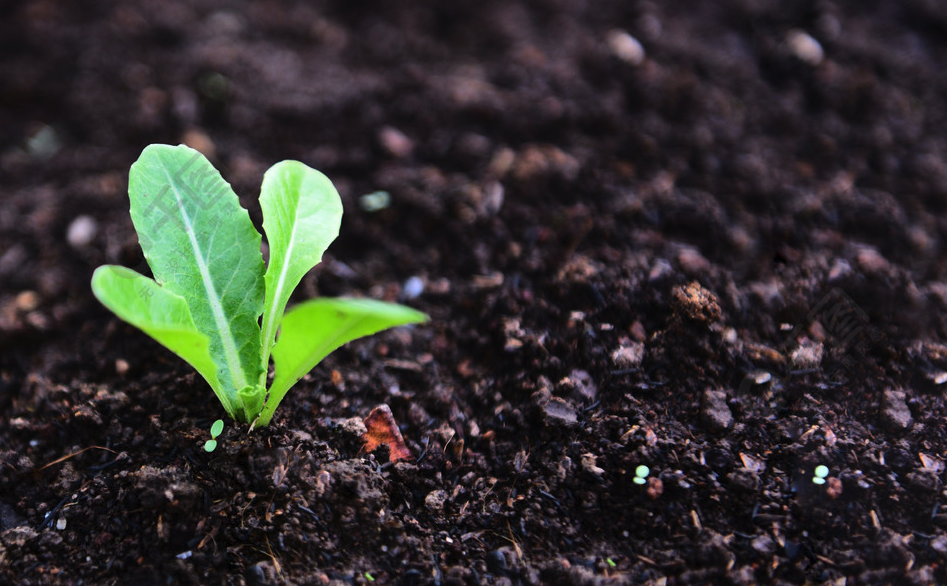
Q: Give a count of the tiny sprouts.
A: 3